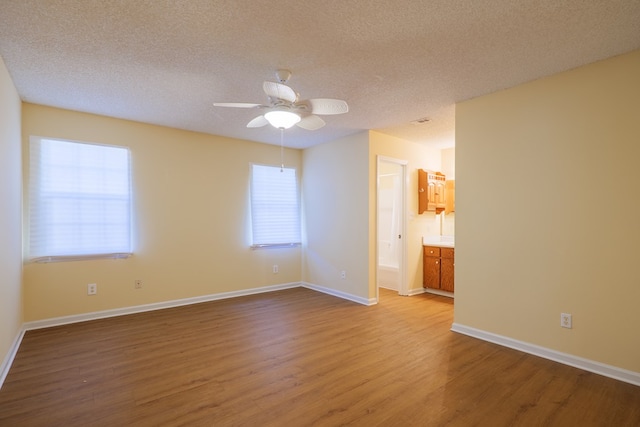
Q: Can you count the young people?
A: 0